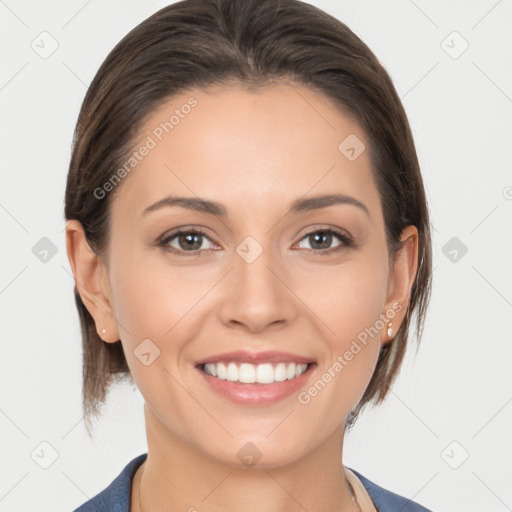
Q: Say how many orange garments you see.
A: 0